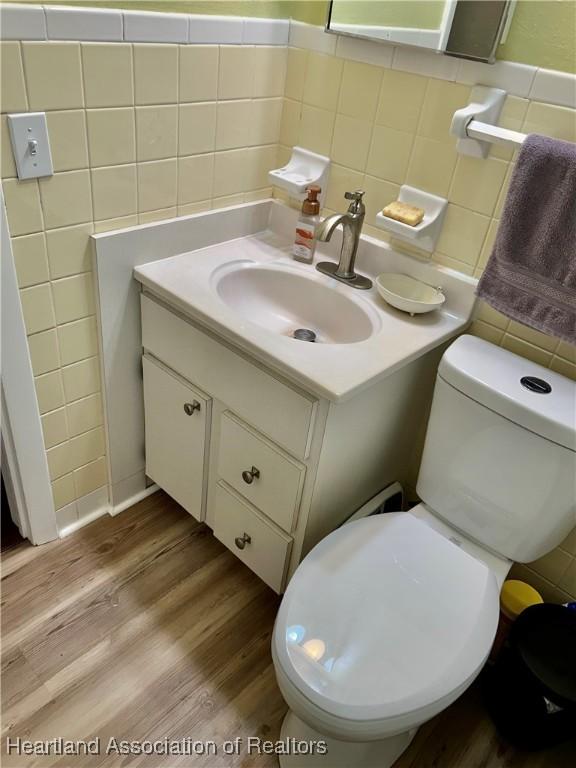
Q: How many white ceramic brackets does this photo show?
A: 3